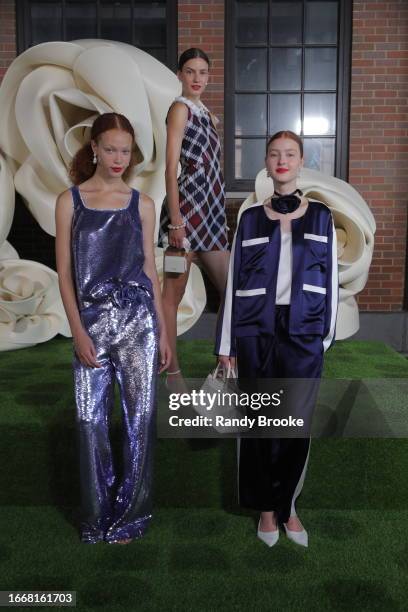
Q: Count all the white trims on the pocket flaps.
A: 4